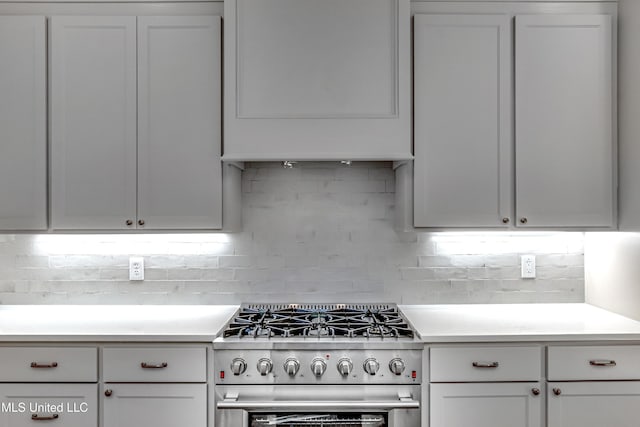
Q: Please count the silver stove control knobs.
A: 7